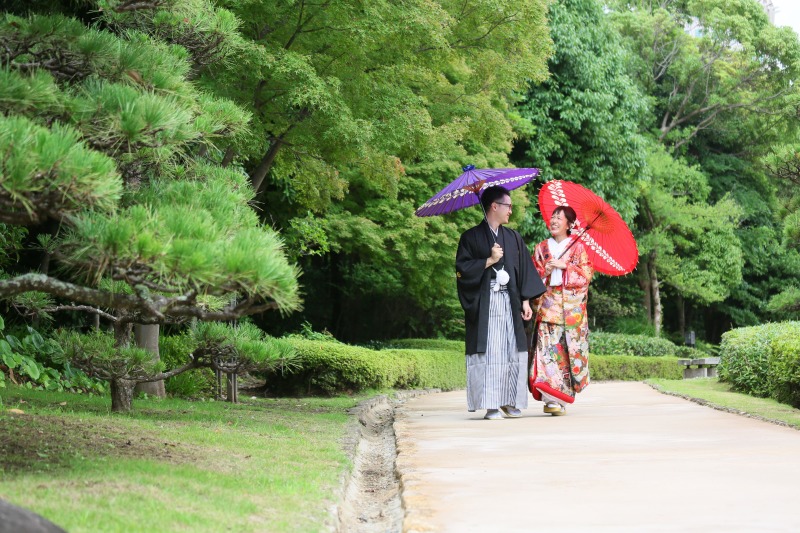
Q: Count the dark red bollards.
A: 0